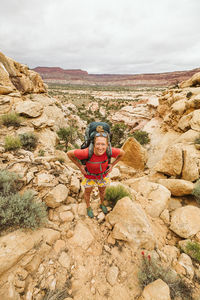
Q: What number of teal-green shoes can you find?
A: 2